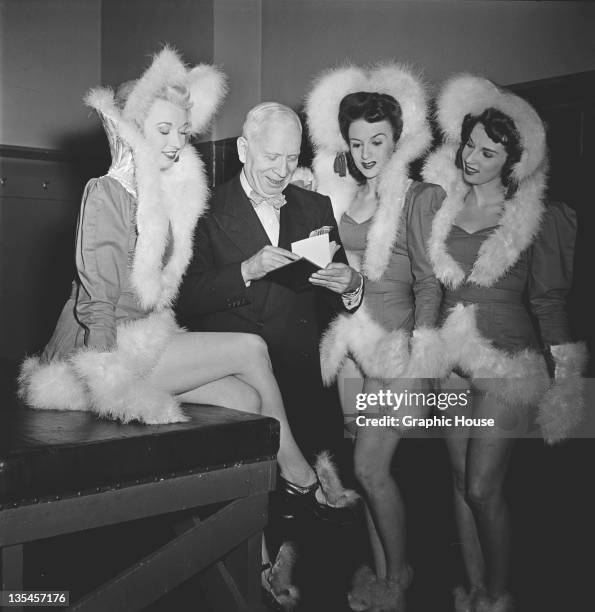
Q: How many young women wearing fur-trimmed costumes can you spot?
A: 3